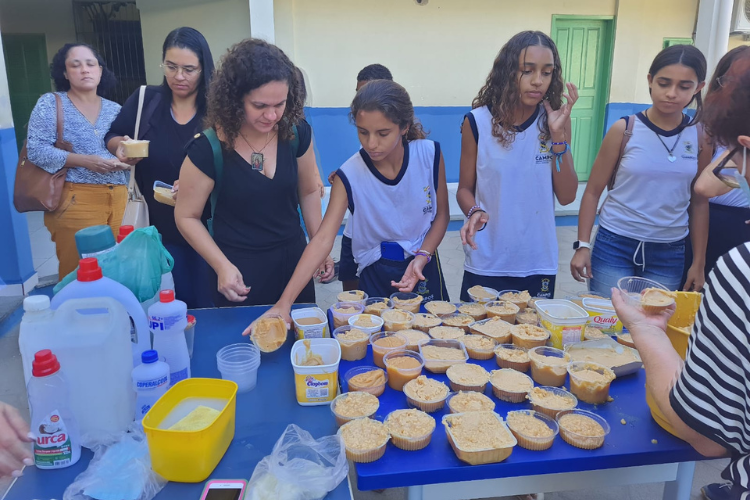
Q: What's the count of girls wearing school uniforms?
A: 3